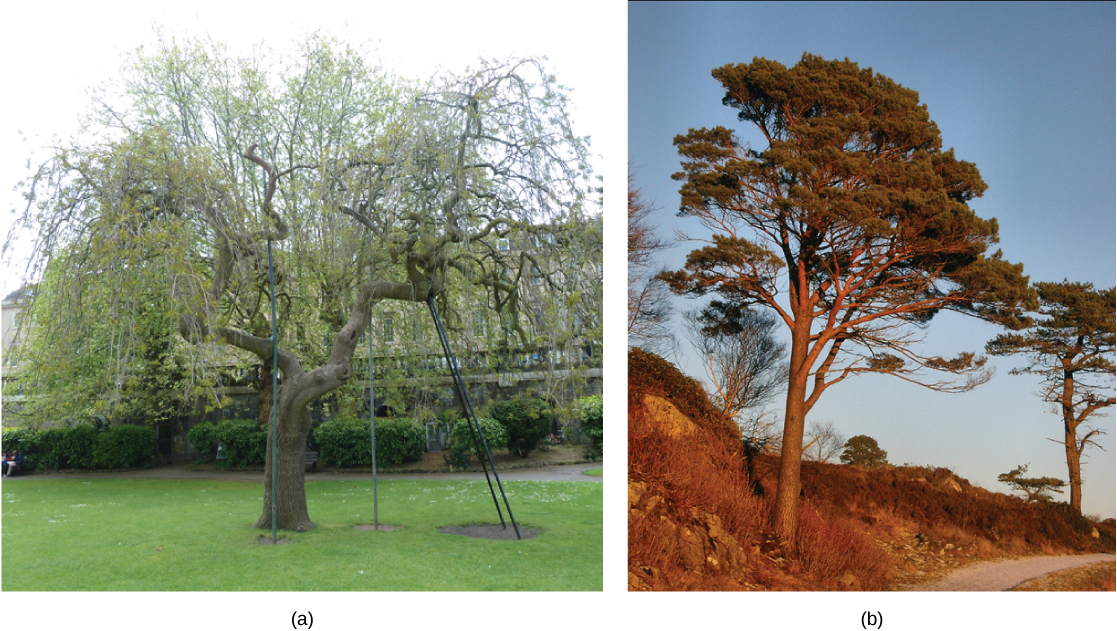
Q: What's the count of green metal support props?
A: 2